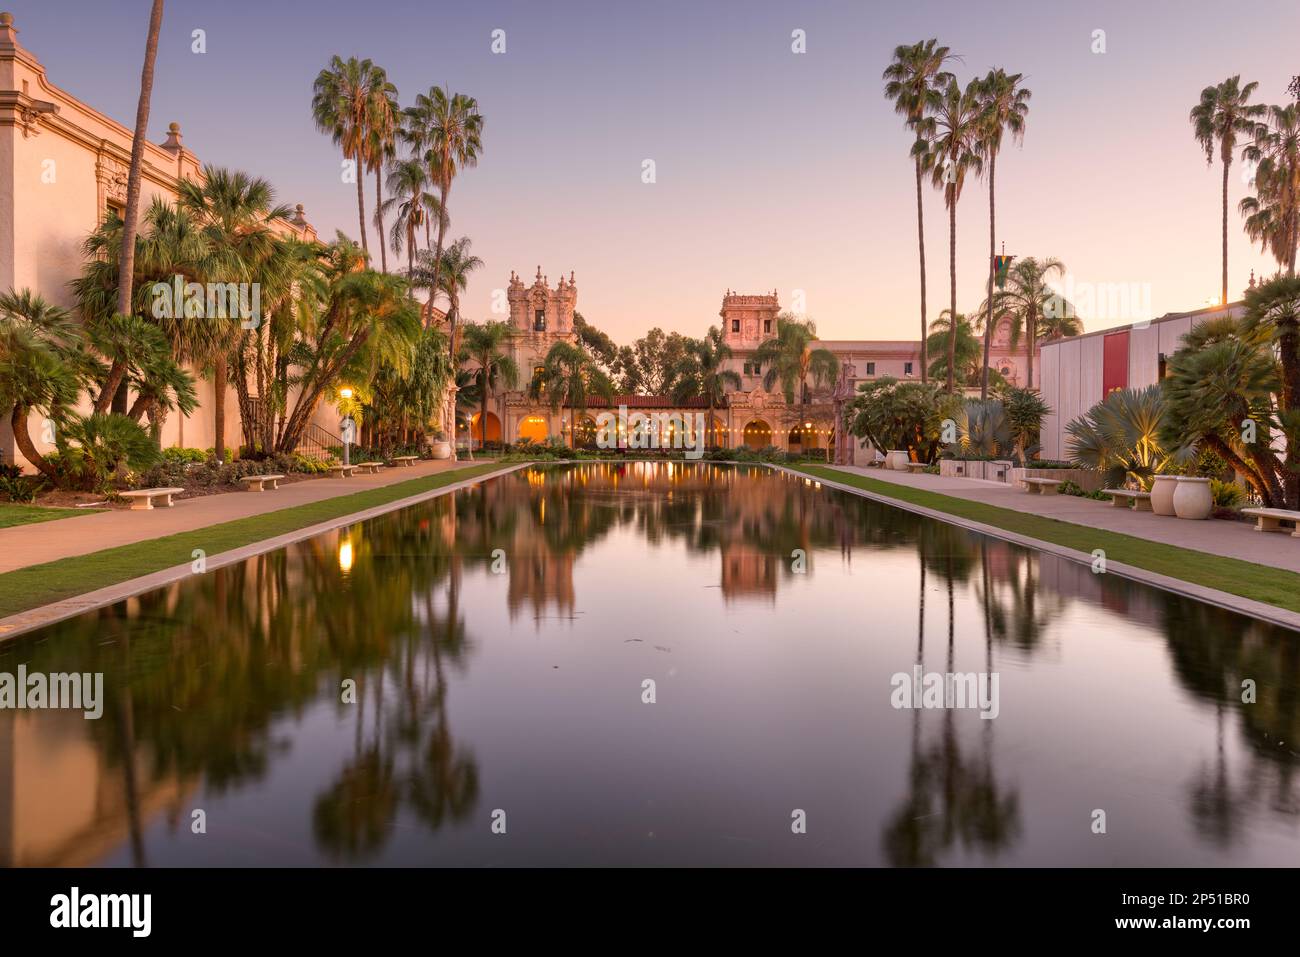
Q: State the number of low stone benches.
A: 9